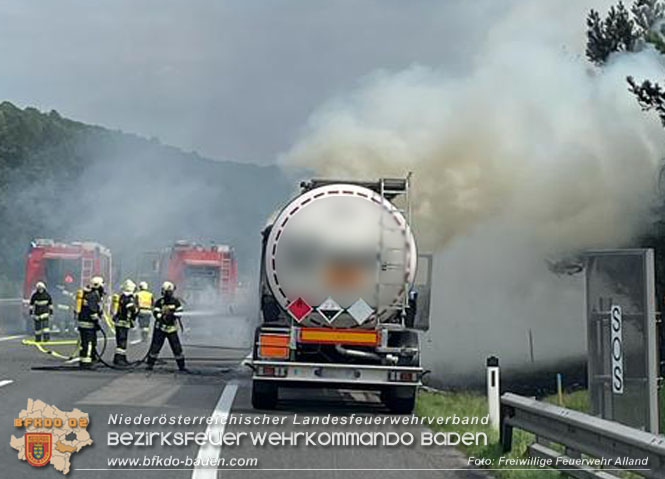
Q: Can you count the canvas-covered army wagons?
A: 0